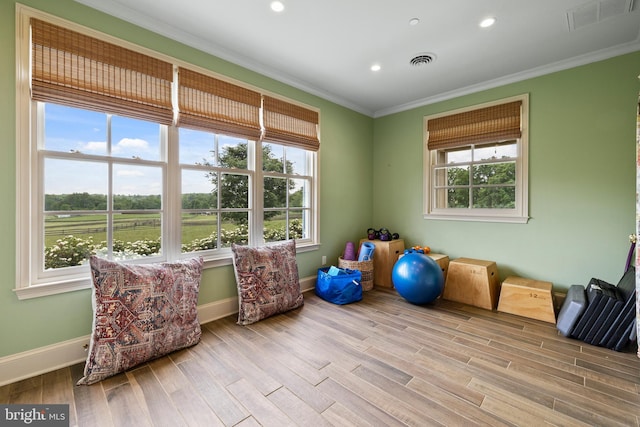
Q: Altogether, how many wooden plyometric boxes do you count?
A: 4